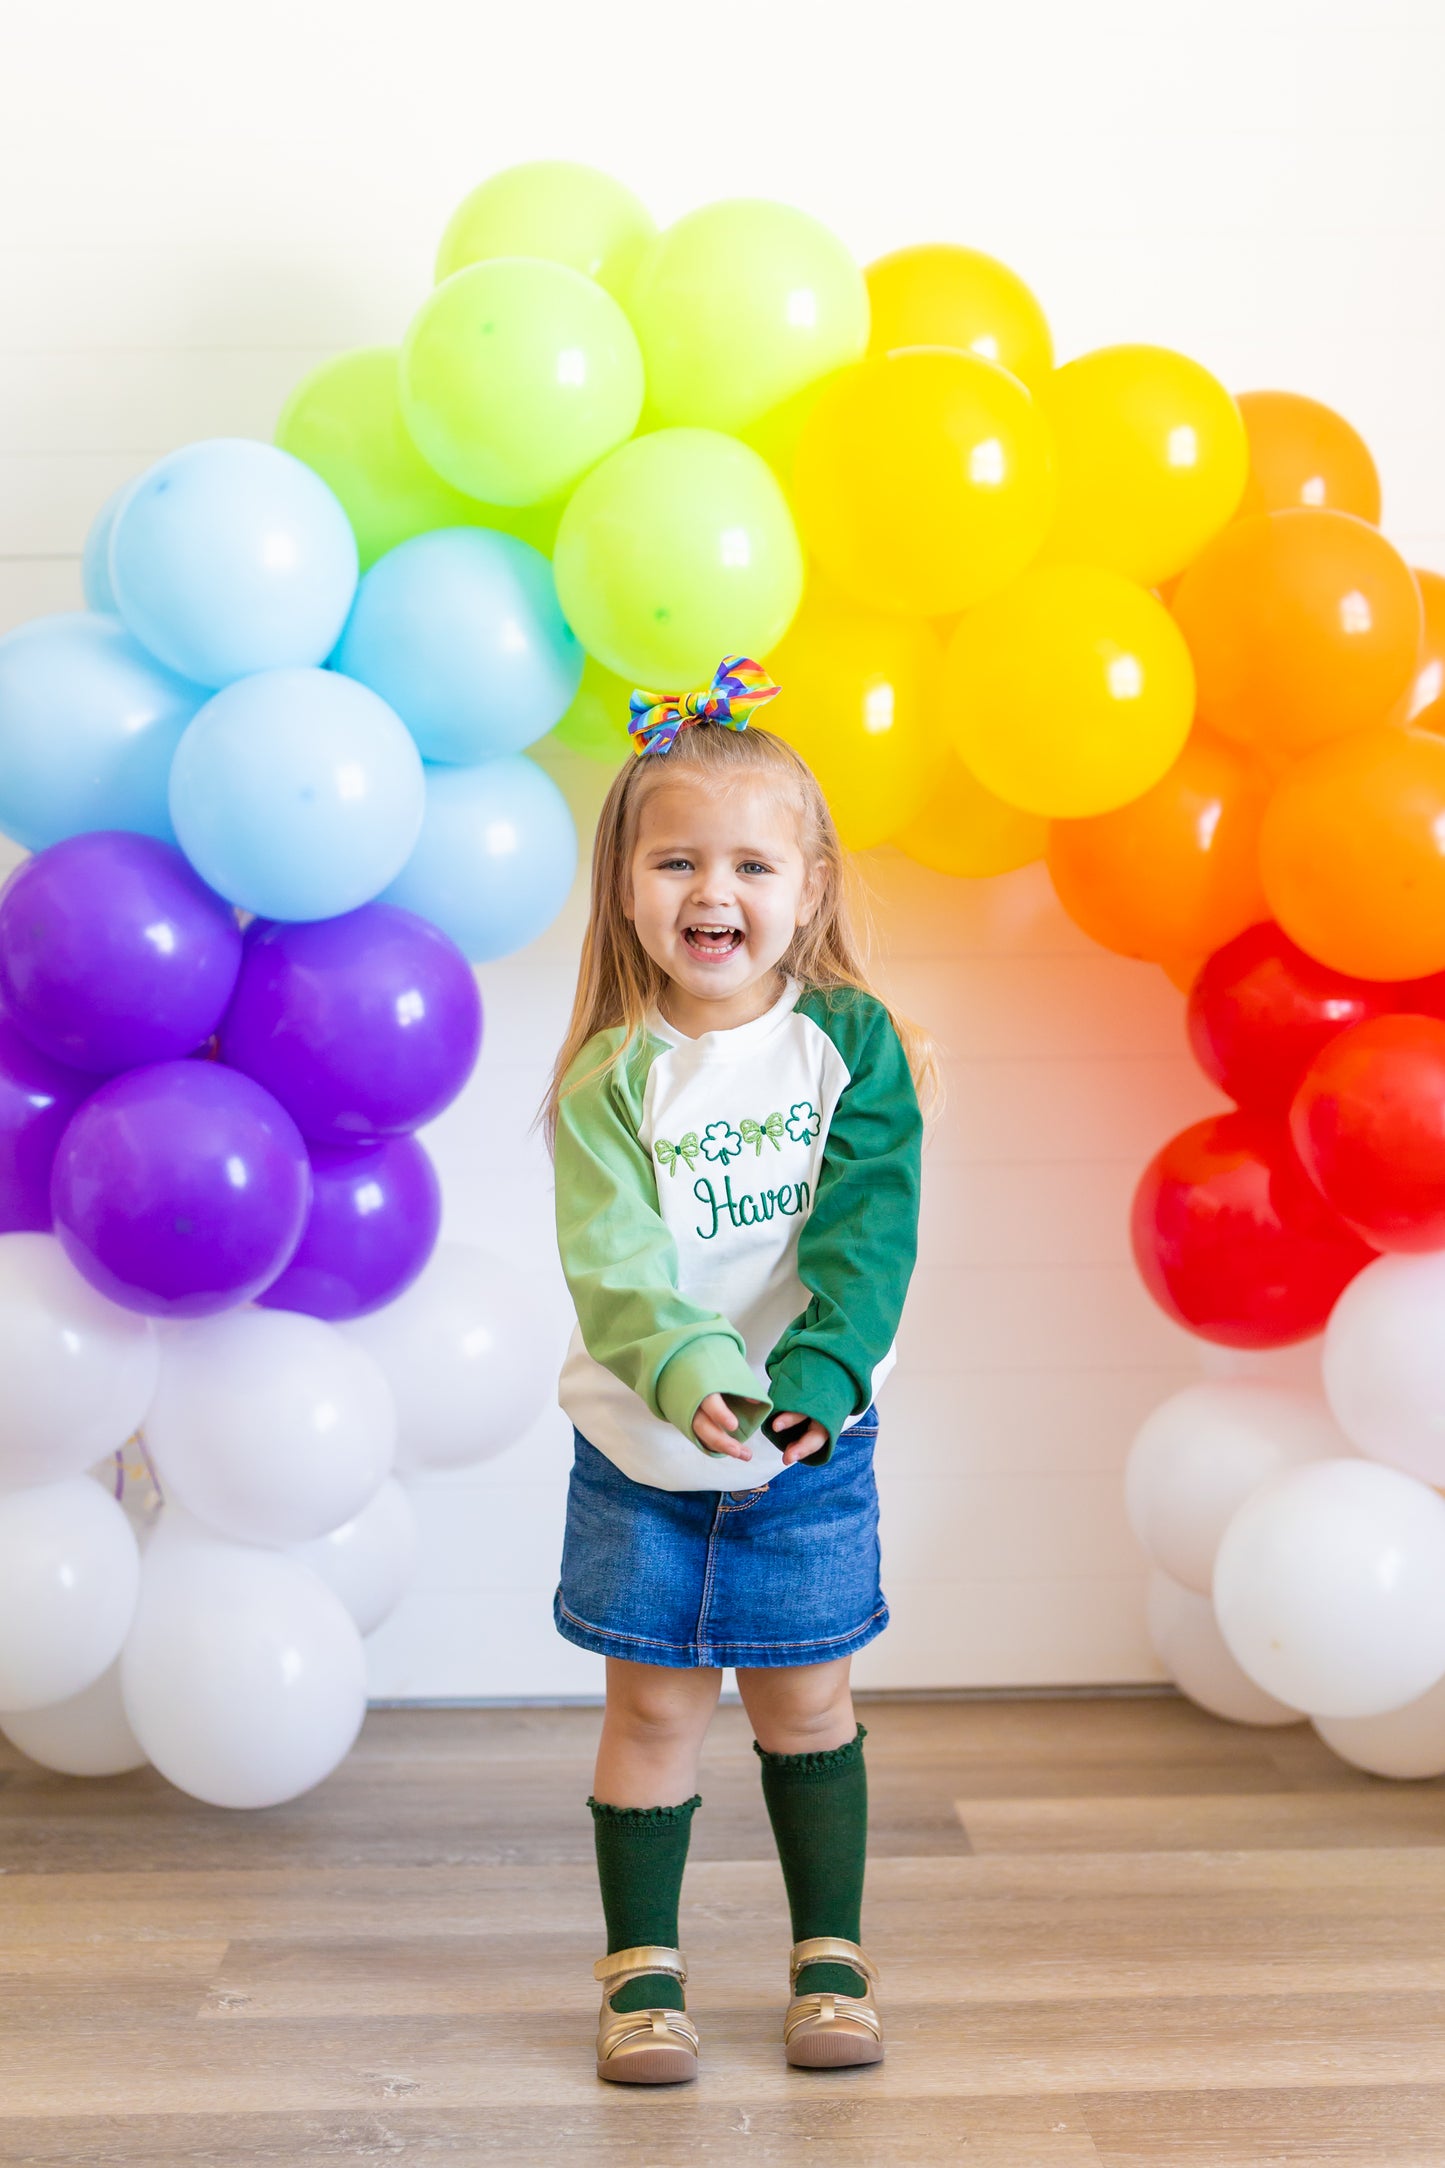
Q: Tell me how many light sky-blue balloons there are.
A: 6